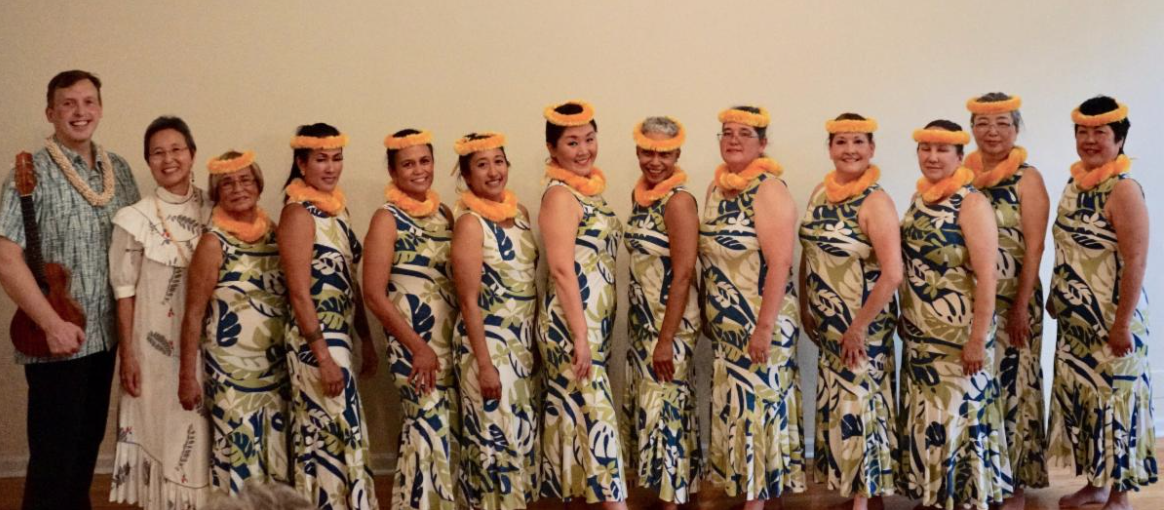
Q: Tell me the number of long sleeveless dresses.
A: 11